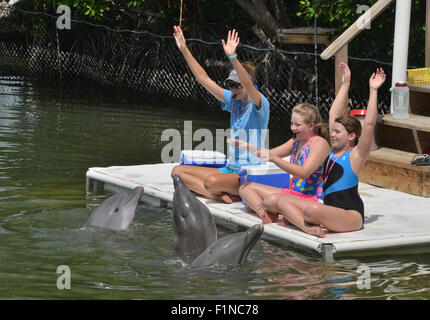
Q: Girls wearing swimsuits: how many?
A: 2